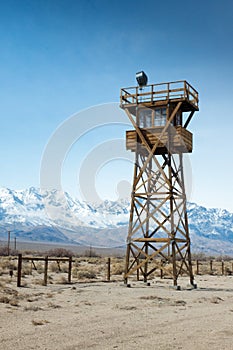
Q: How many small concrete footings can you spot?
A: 4